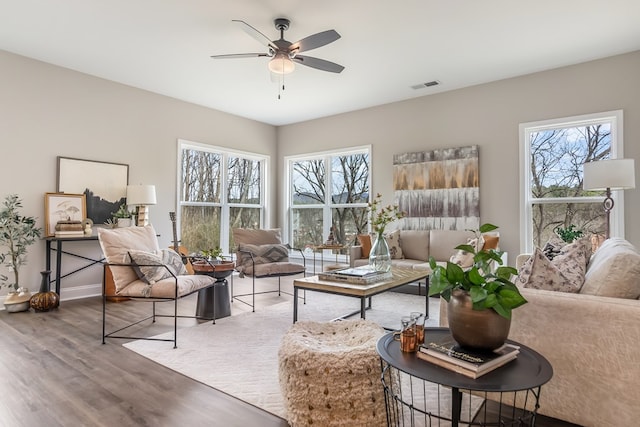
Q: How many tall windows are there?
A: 3